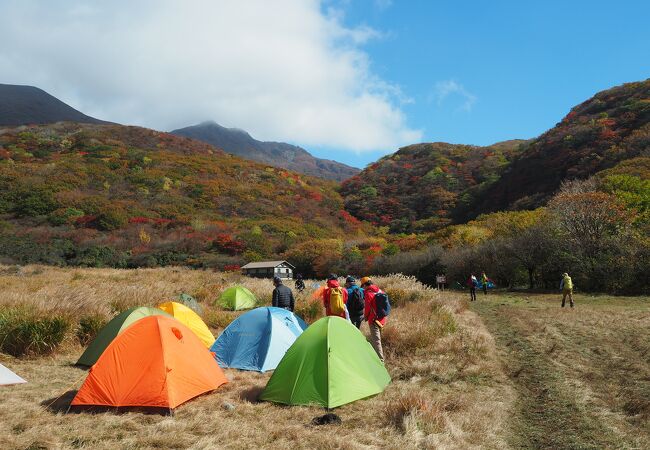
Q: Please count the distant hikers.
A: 3